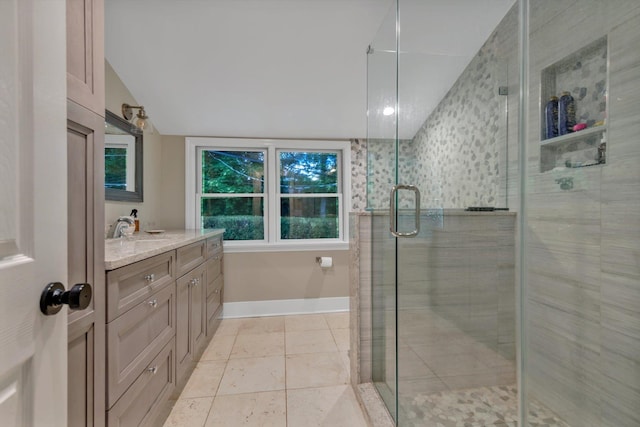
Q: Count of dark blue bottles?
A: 2